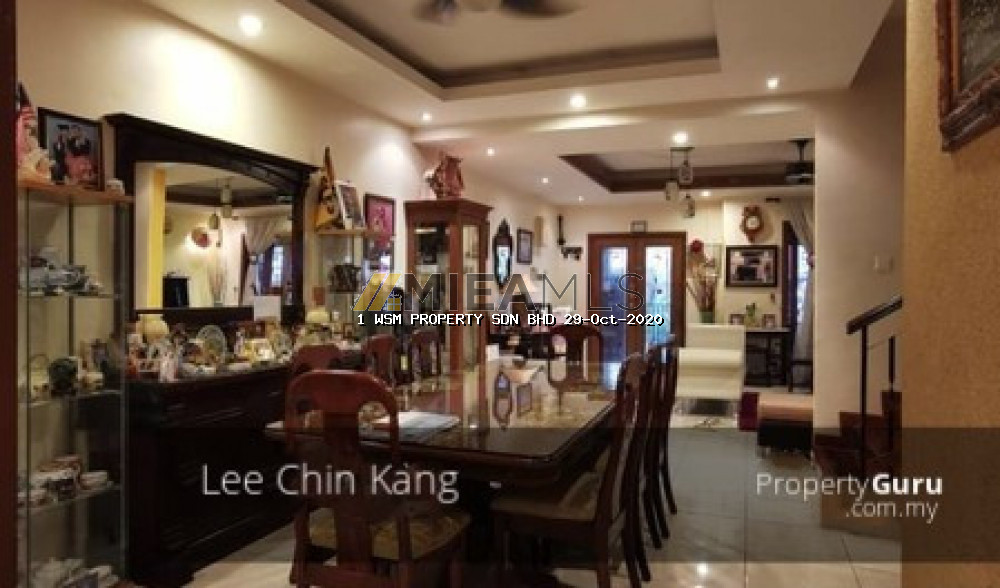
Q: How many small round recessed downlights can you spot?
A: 9